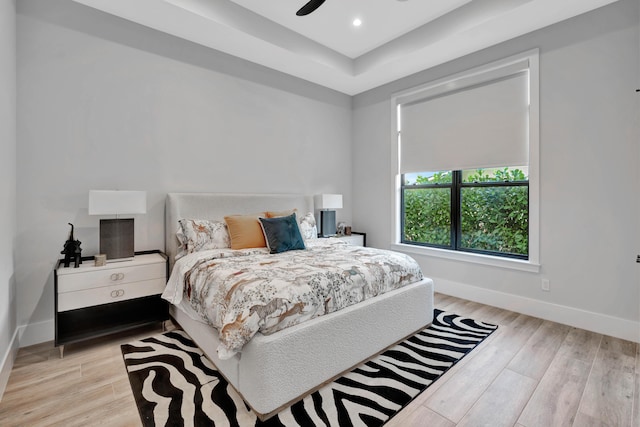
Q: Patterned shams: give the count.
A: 2